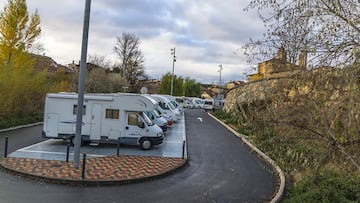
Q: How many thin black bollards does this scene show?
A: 5